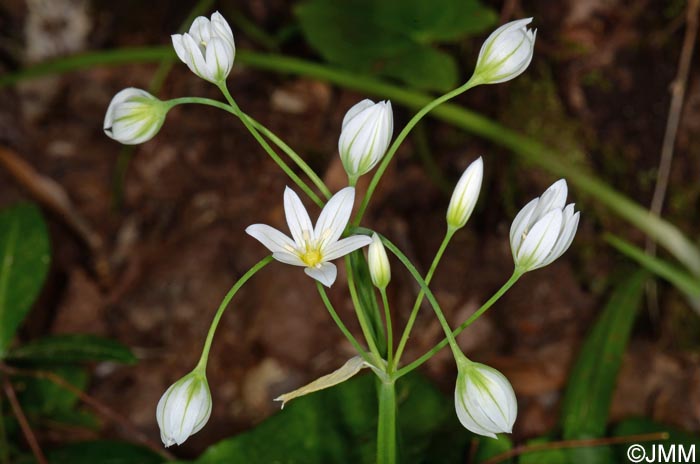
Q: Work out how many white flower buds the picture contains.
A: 9